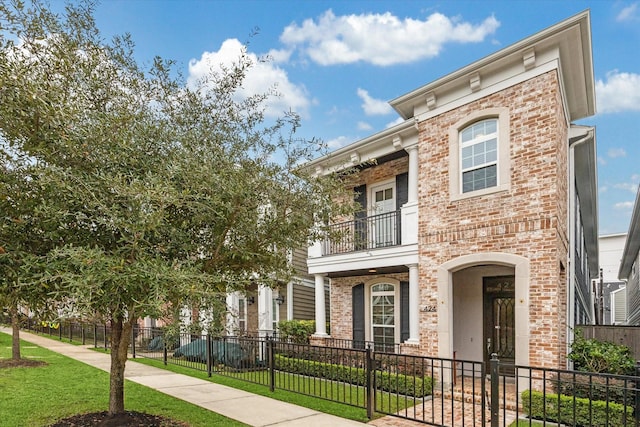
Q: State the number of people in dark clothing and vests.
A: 0